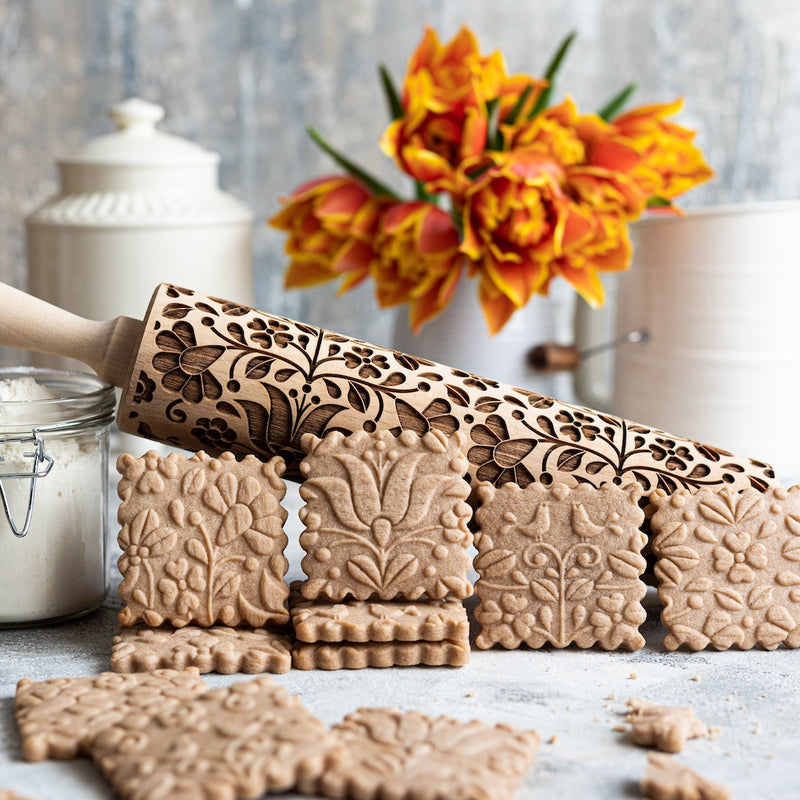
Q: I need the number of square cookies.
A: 10